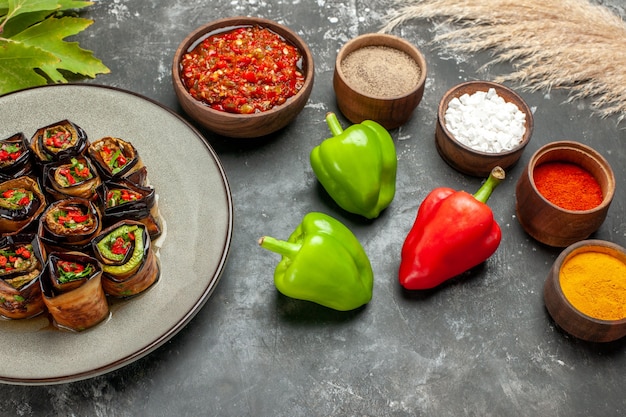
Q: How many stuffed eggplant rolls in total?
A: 10